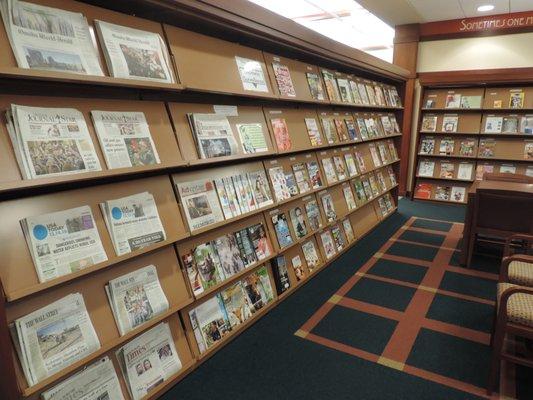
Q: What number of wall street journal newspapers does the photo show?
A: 2